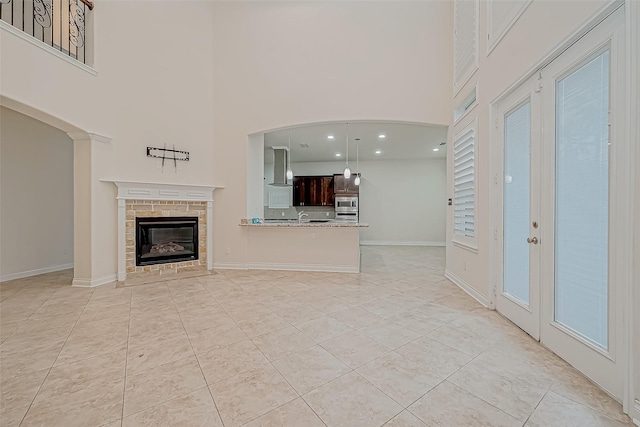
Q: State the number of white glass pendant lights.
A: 3